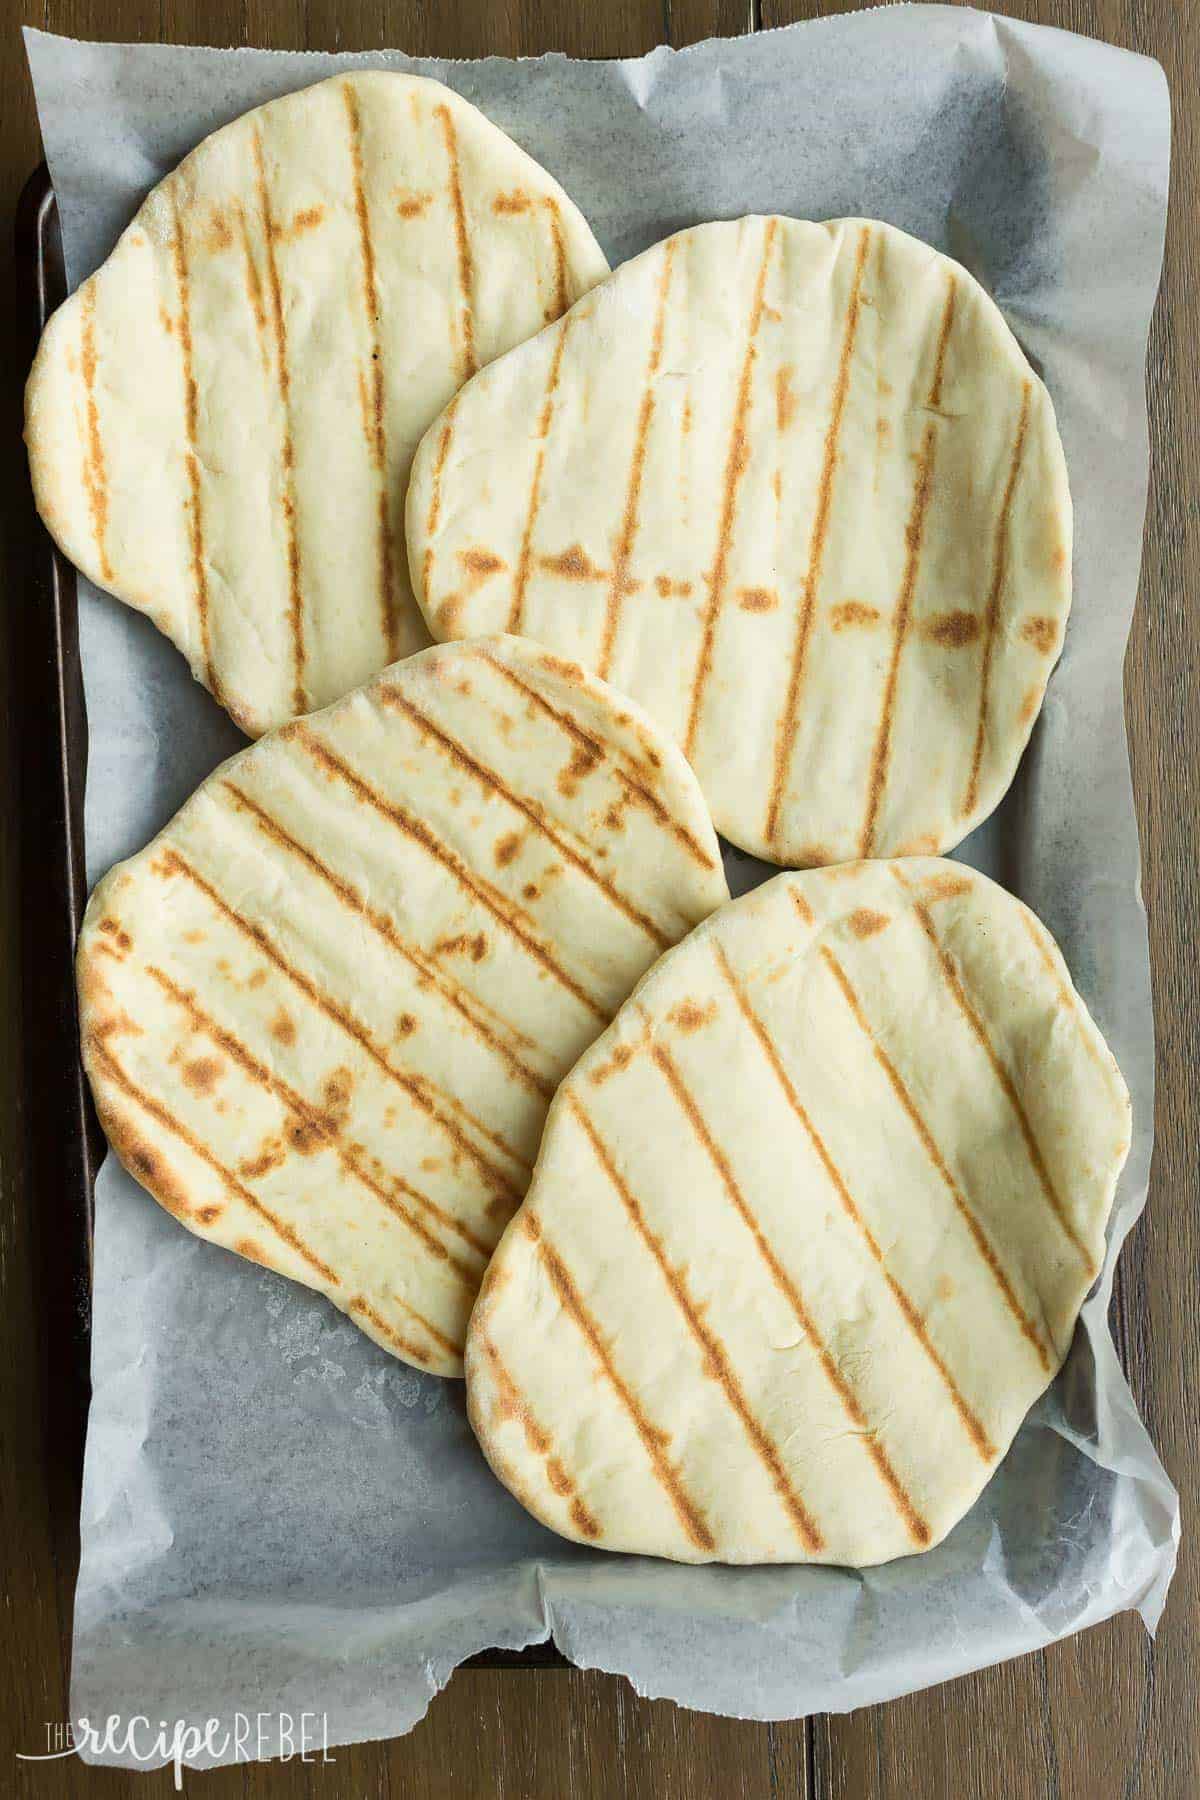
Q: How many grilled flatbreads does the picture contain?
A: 4